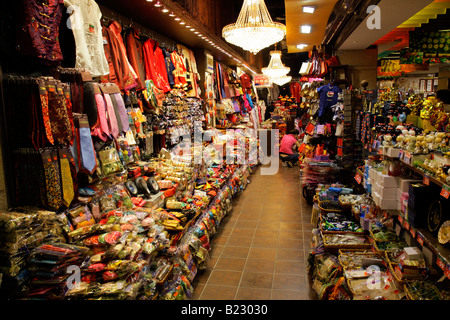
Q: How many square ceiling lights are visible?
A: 3